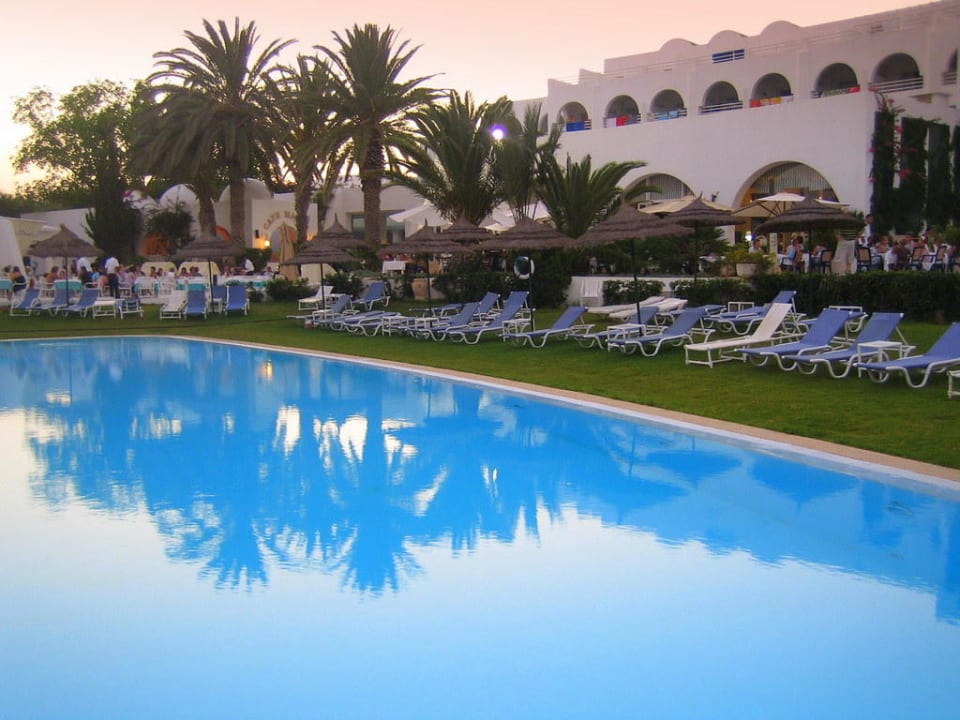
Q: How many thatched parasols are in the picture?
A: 10